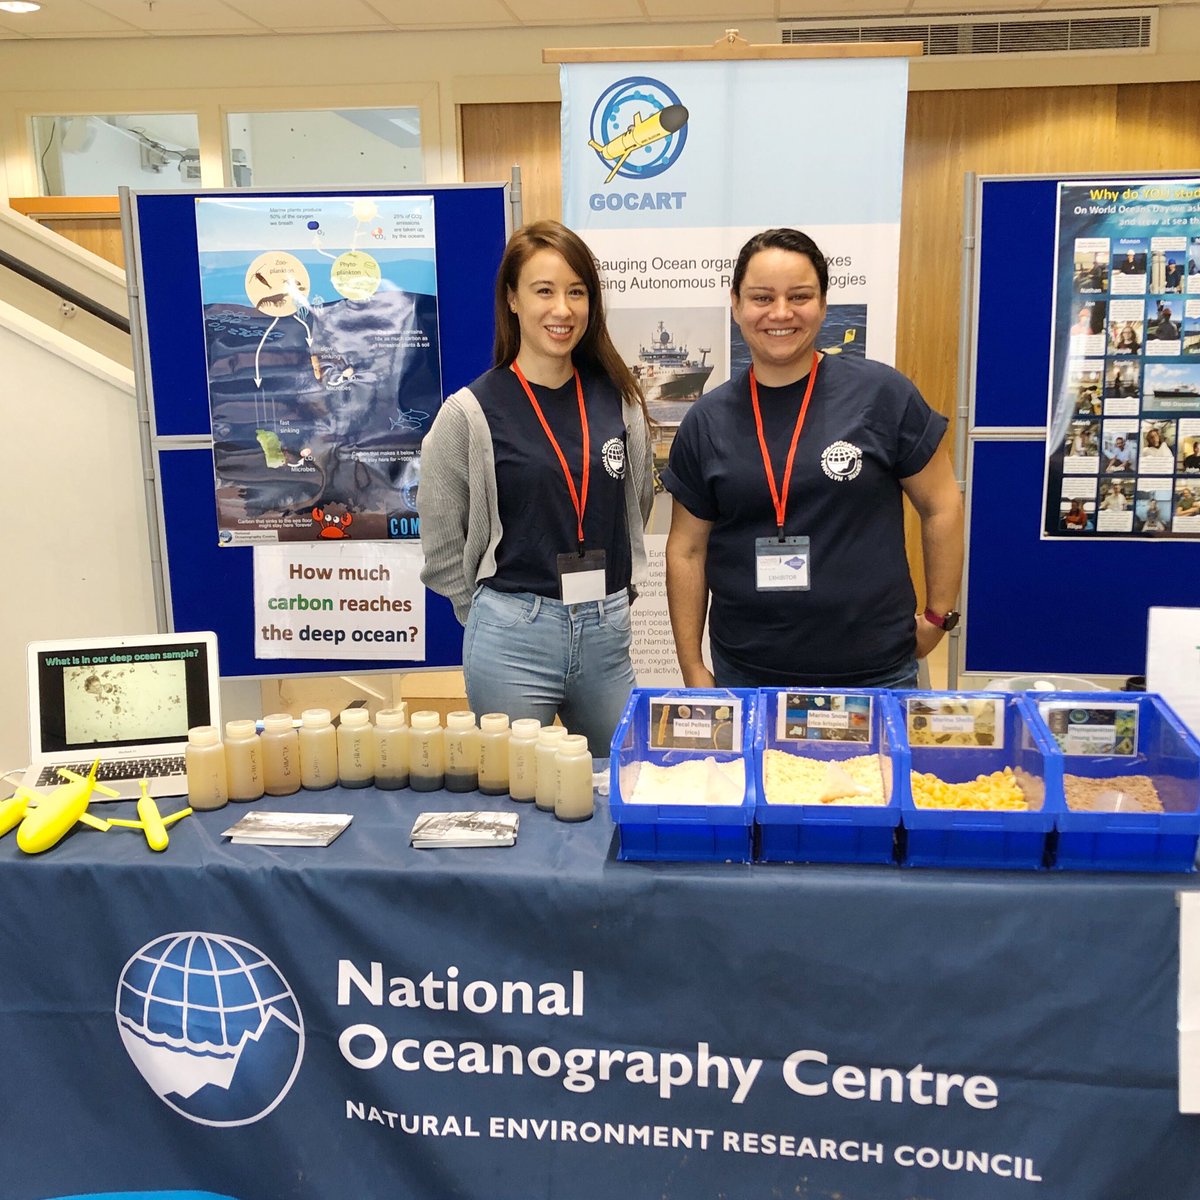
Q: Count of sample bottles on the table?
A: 12